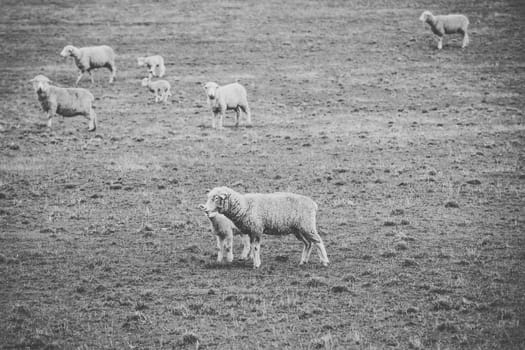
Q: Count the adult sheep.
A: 5